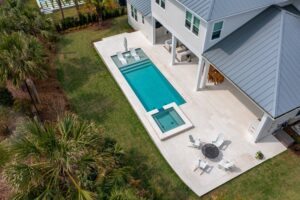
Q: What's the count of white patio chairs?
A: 4